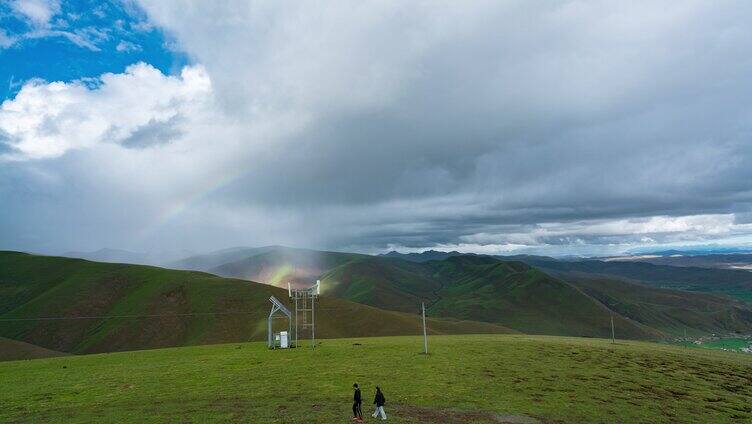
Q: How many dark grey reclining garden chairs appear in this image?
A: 0